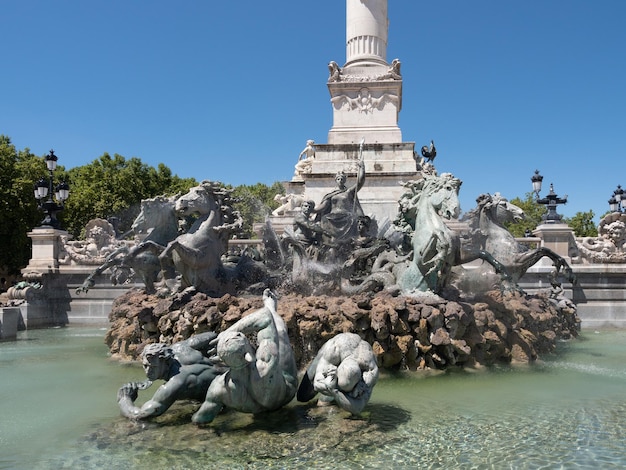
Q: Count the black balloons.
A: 0